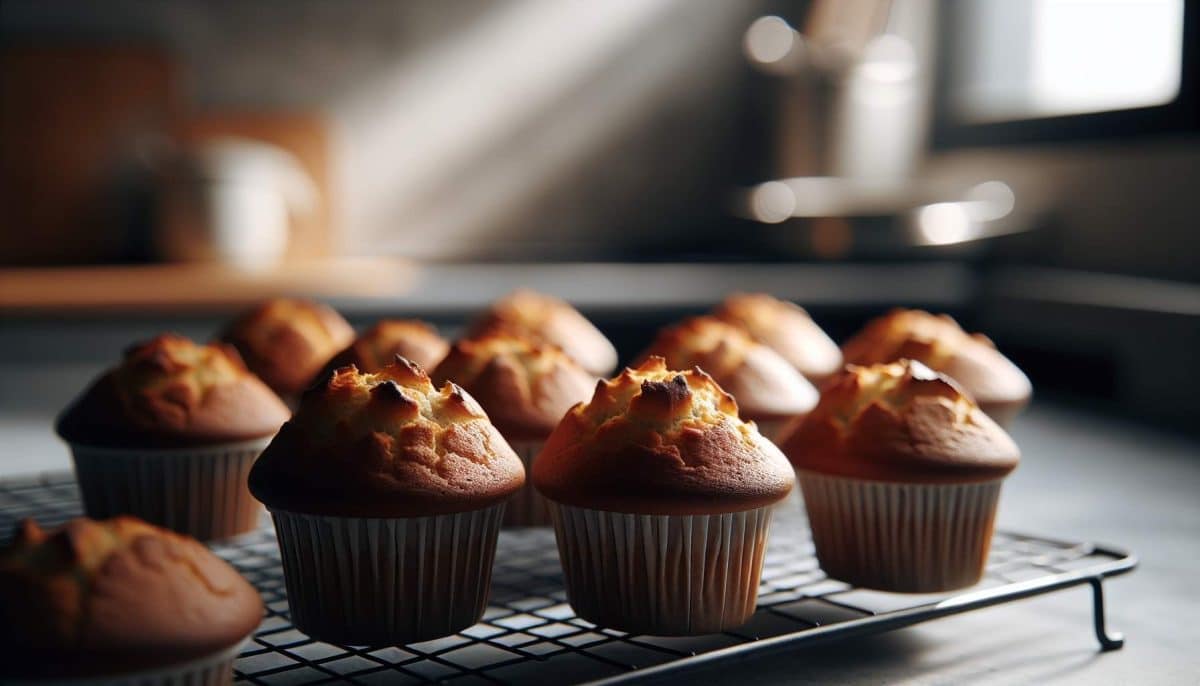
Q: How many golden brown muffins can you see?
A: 12